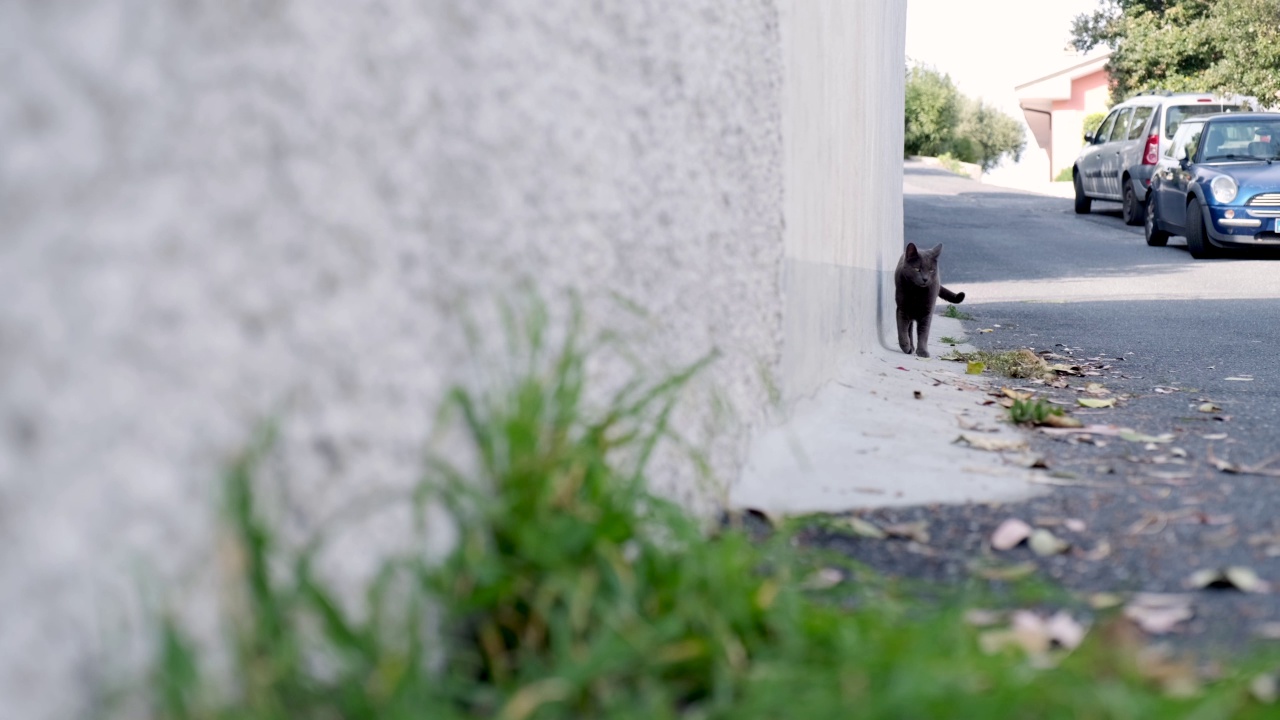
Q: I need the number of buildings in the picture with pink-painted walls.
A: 1